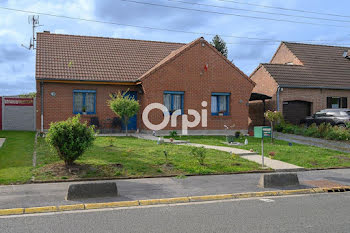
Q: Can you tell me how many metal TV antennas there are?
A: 1